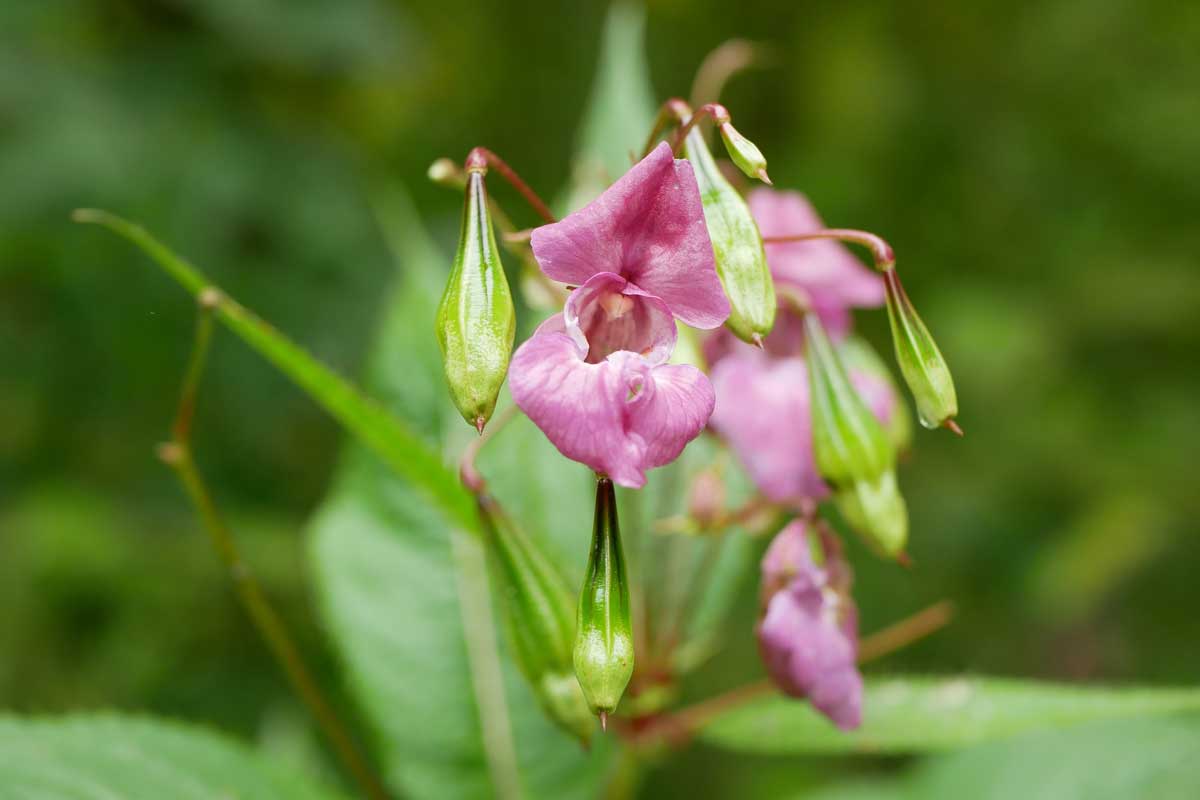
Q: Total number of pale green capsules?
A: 7